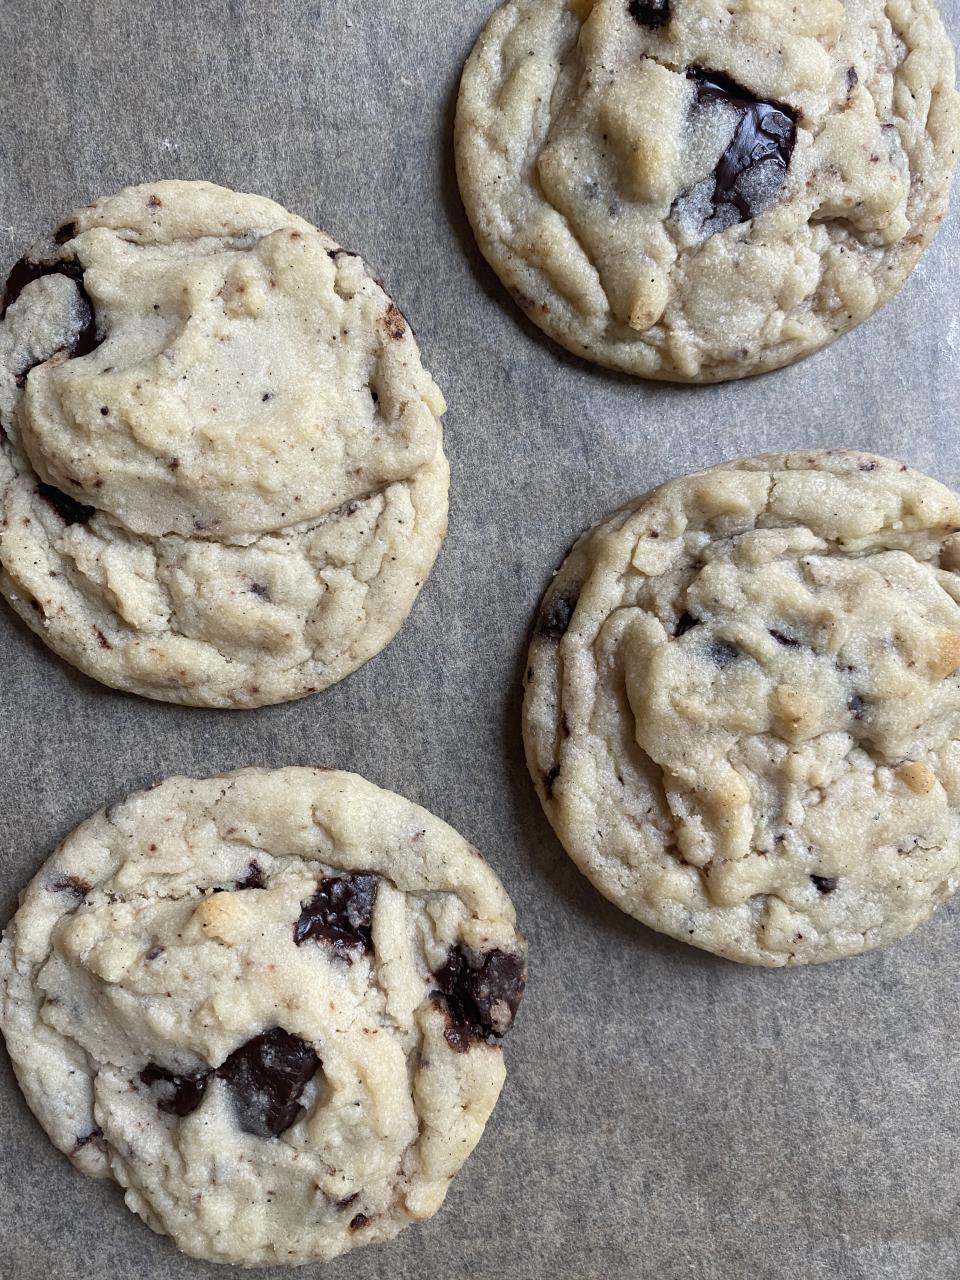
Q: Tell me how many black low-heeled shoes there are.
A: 0